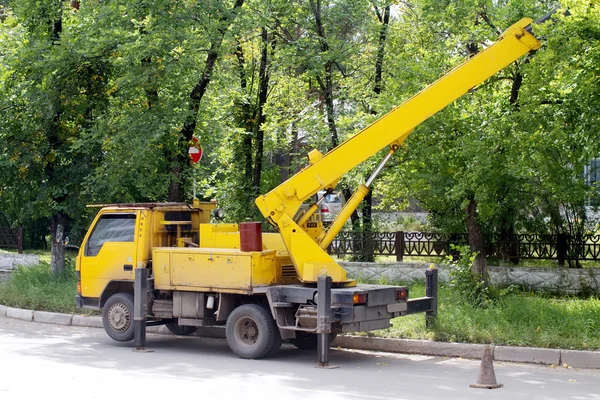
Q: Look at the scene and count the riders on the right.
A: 0